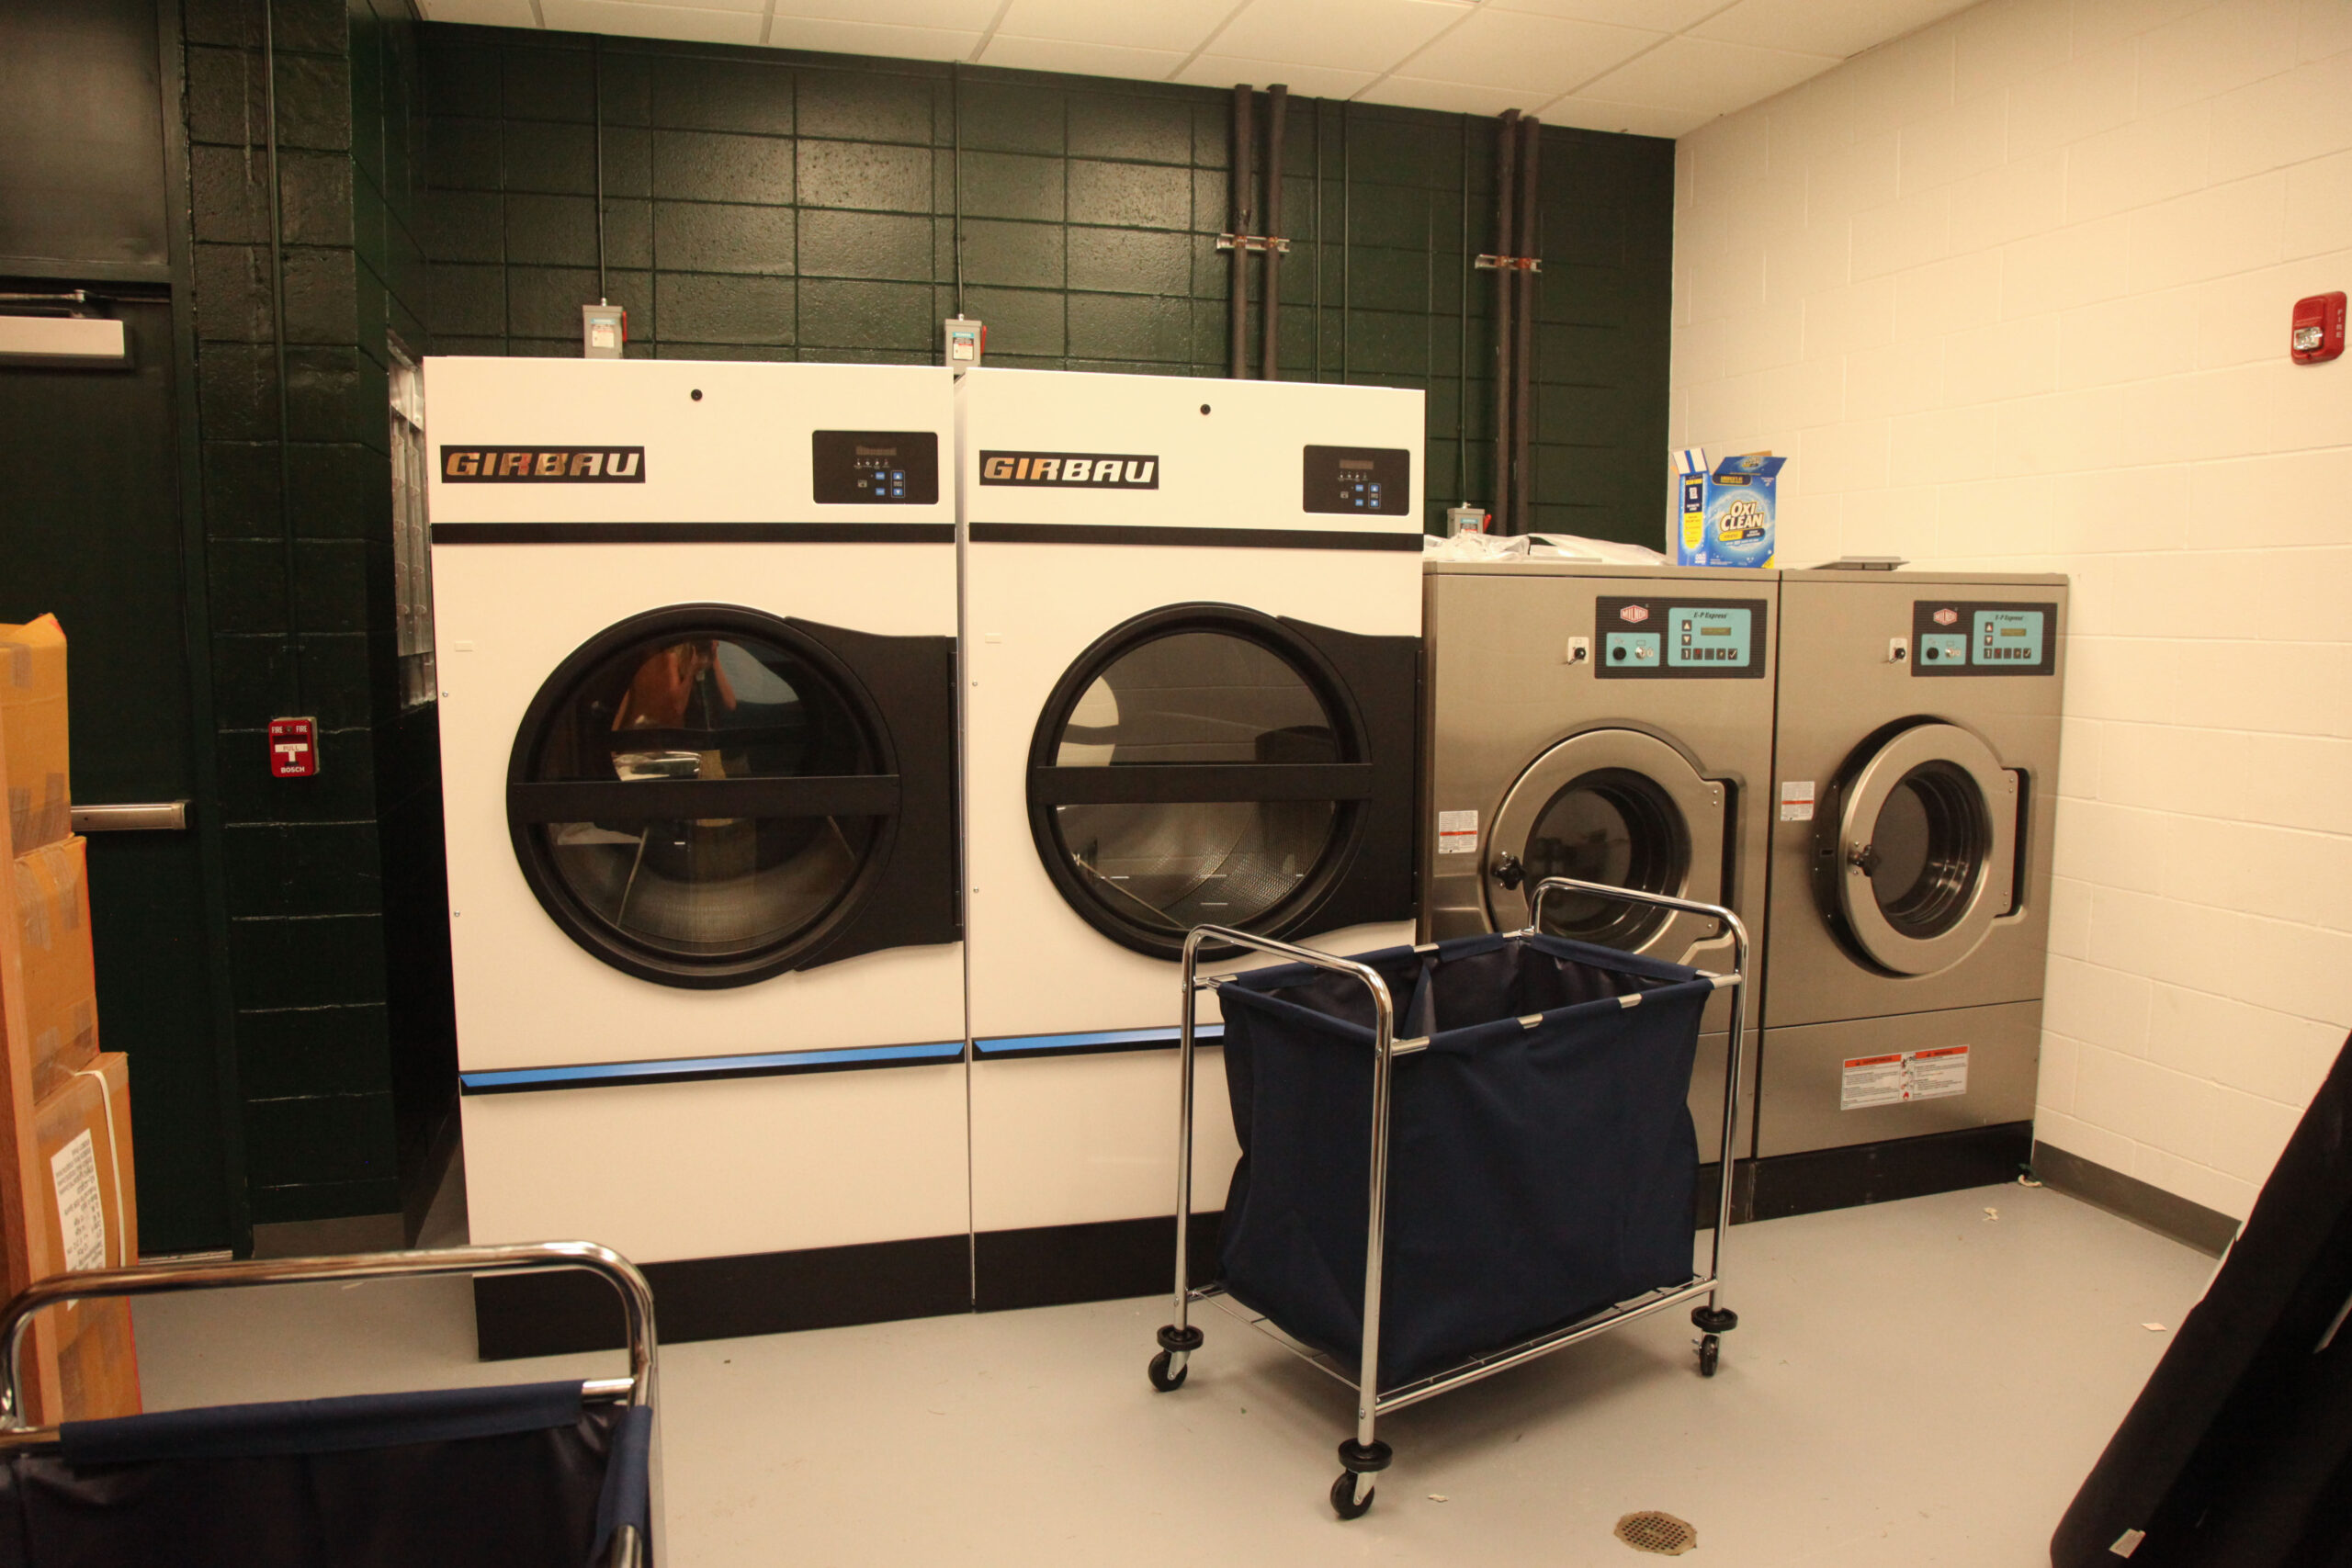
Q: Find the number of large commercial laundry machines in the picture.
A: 4